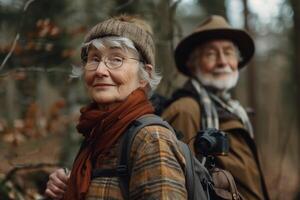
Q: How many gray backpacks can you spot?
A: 1